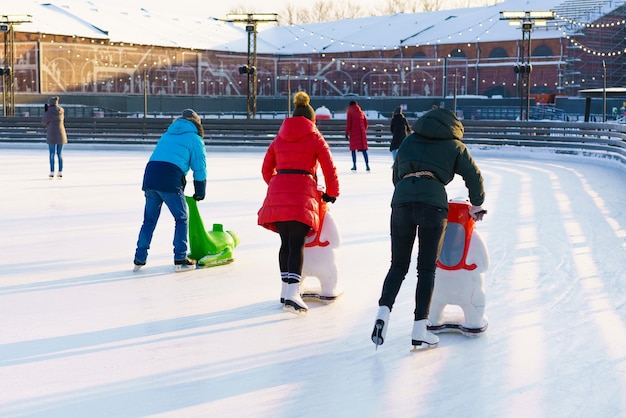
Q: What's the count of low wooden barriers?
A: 1